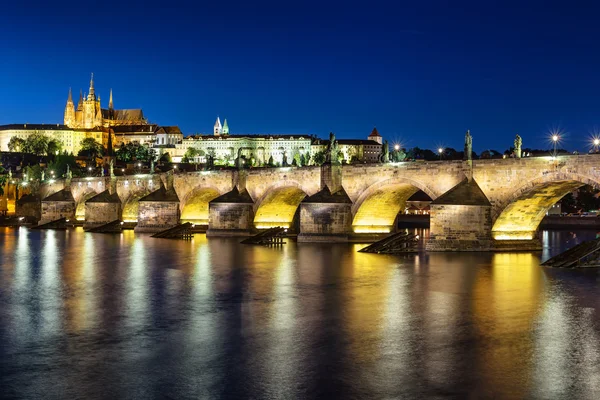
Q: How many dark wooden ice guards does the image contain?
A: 6